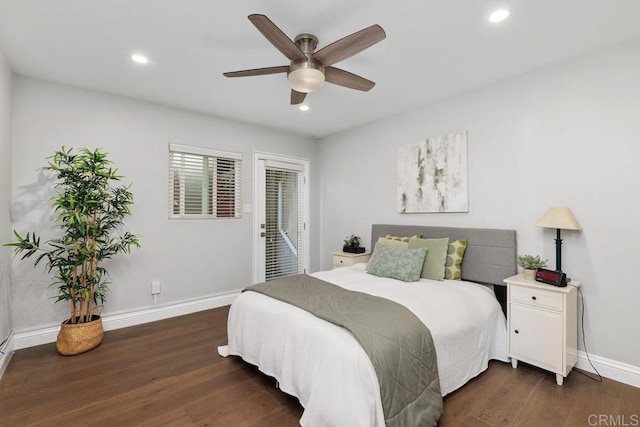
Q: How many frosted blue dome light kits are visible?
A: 0